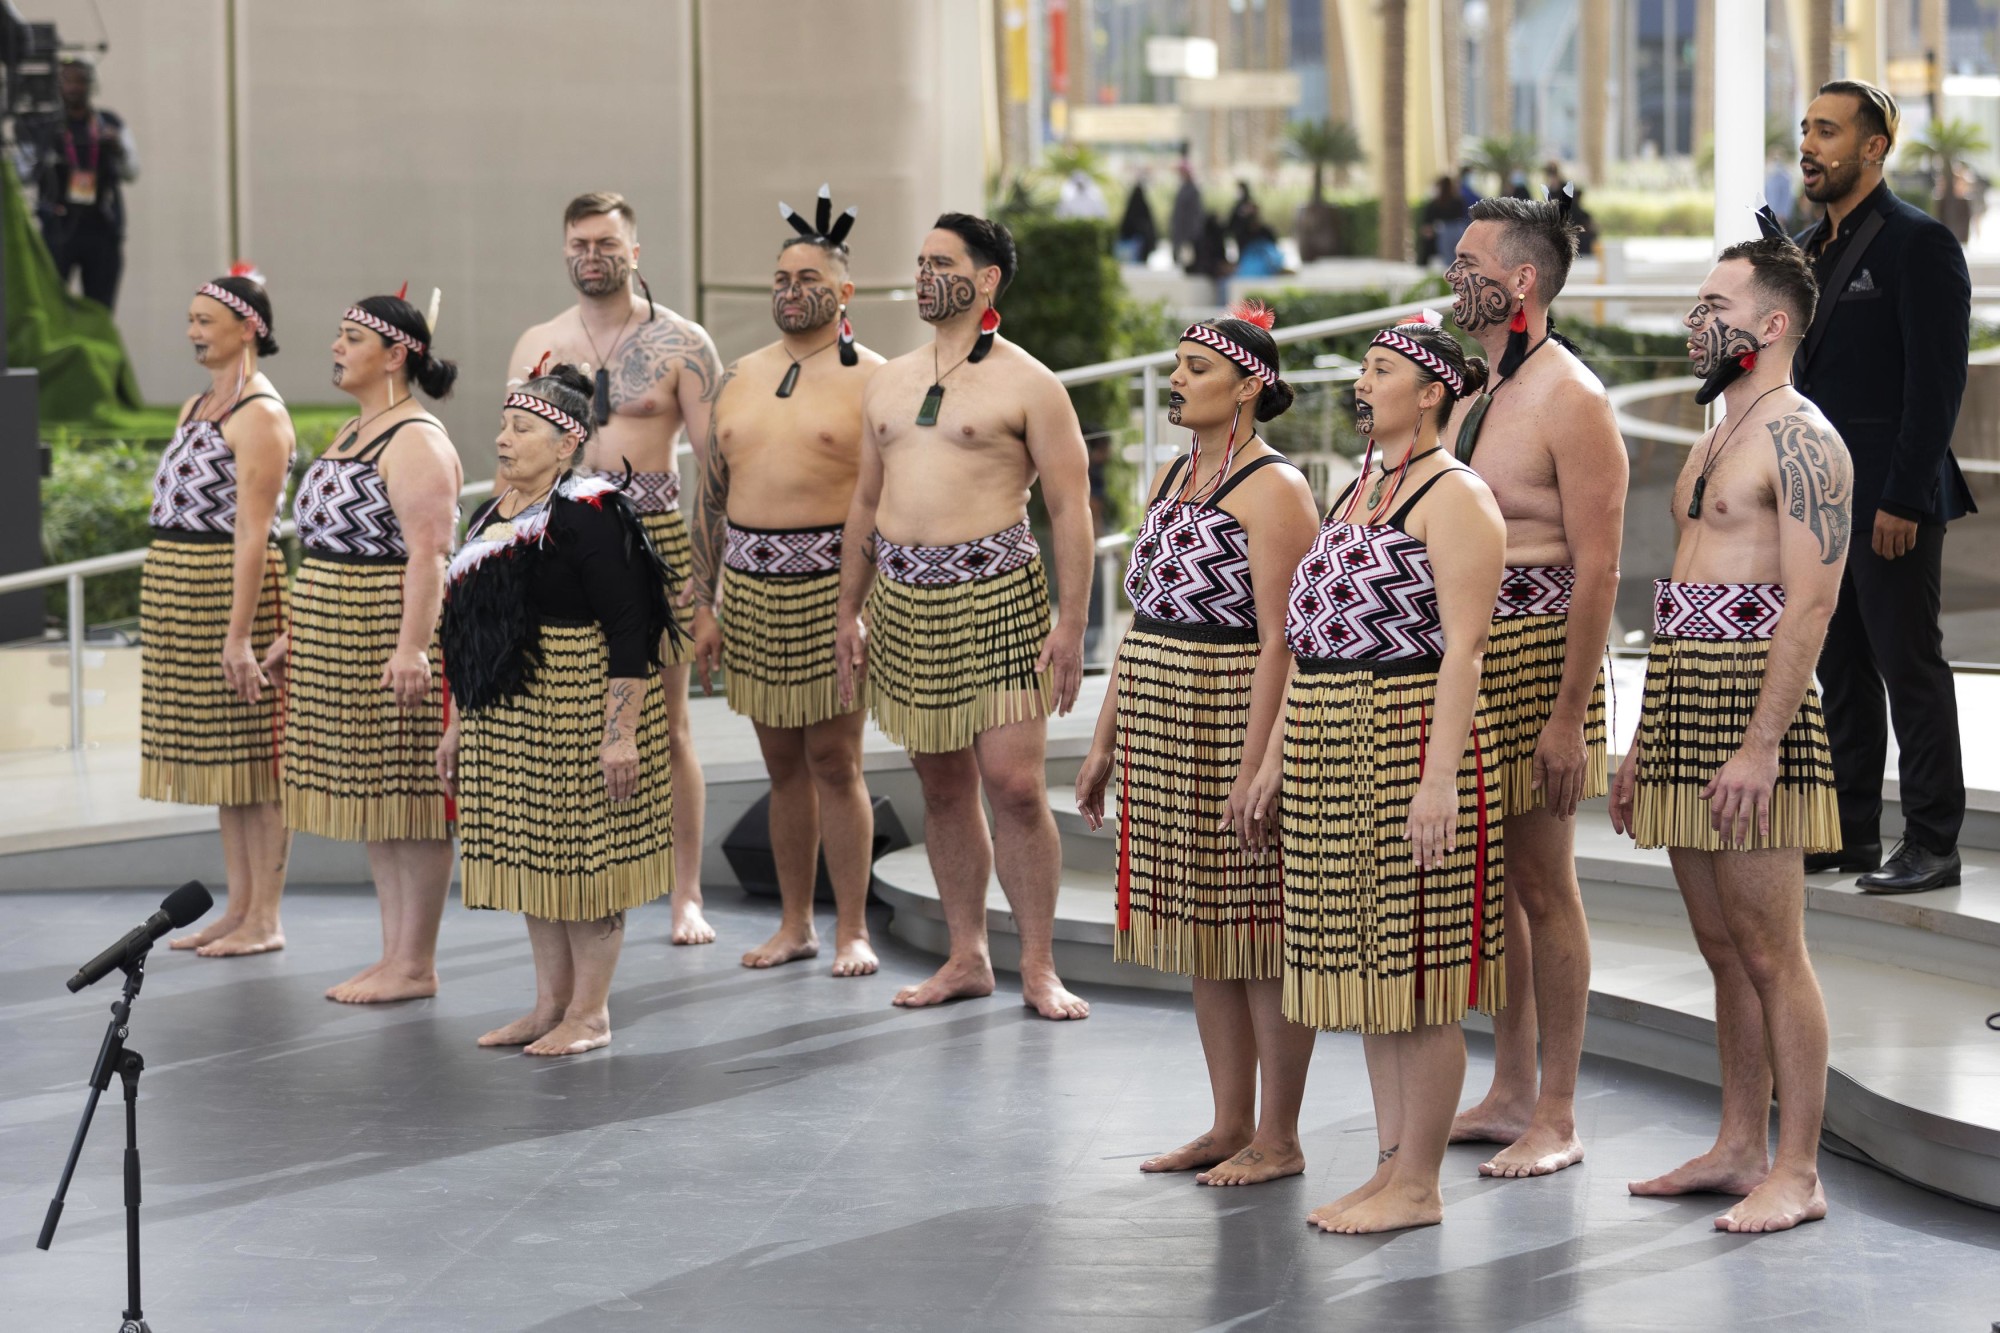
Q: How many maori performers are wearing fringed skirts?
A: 10